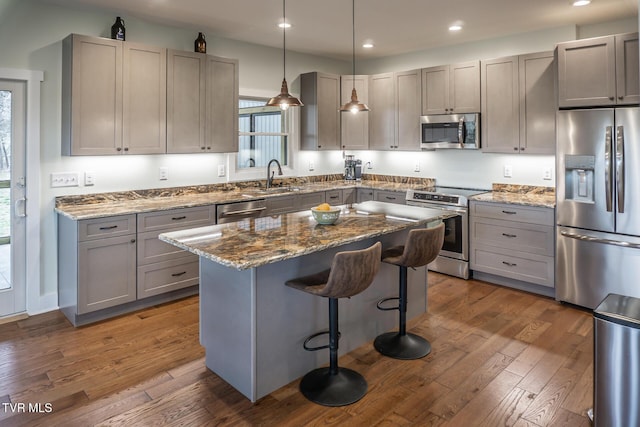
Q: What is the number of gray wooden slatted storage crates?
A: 0